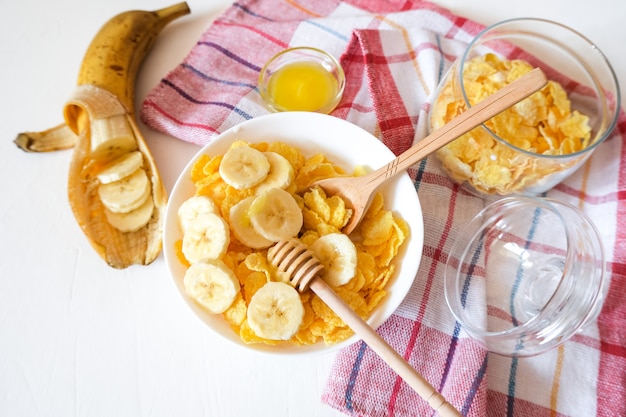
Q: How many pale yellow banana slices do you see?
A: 12